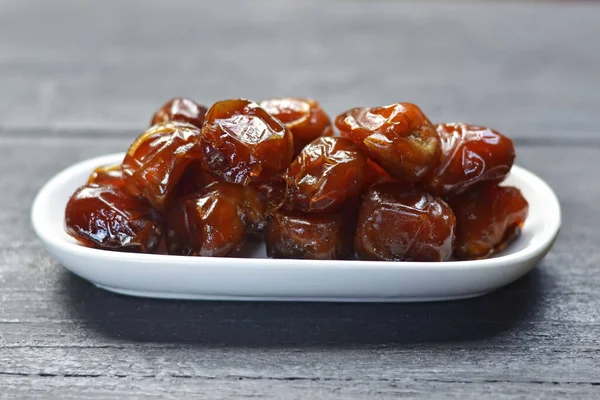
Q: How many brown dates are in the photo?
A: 13